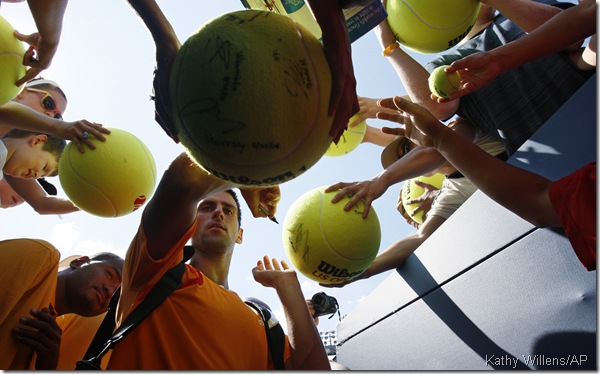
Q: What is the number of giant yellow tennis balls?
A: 7